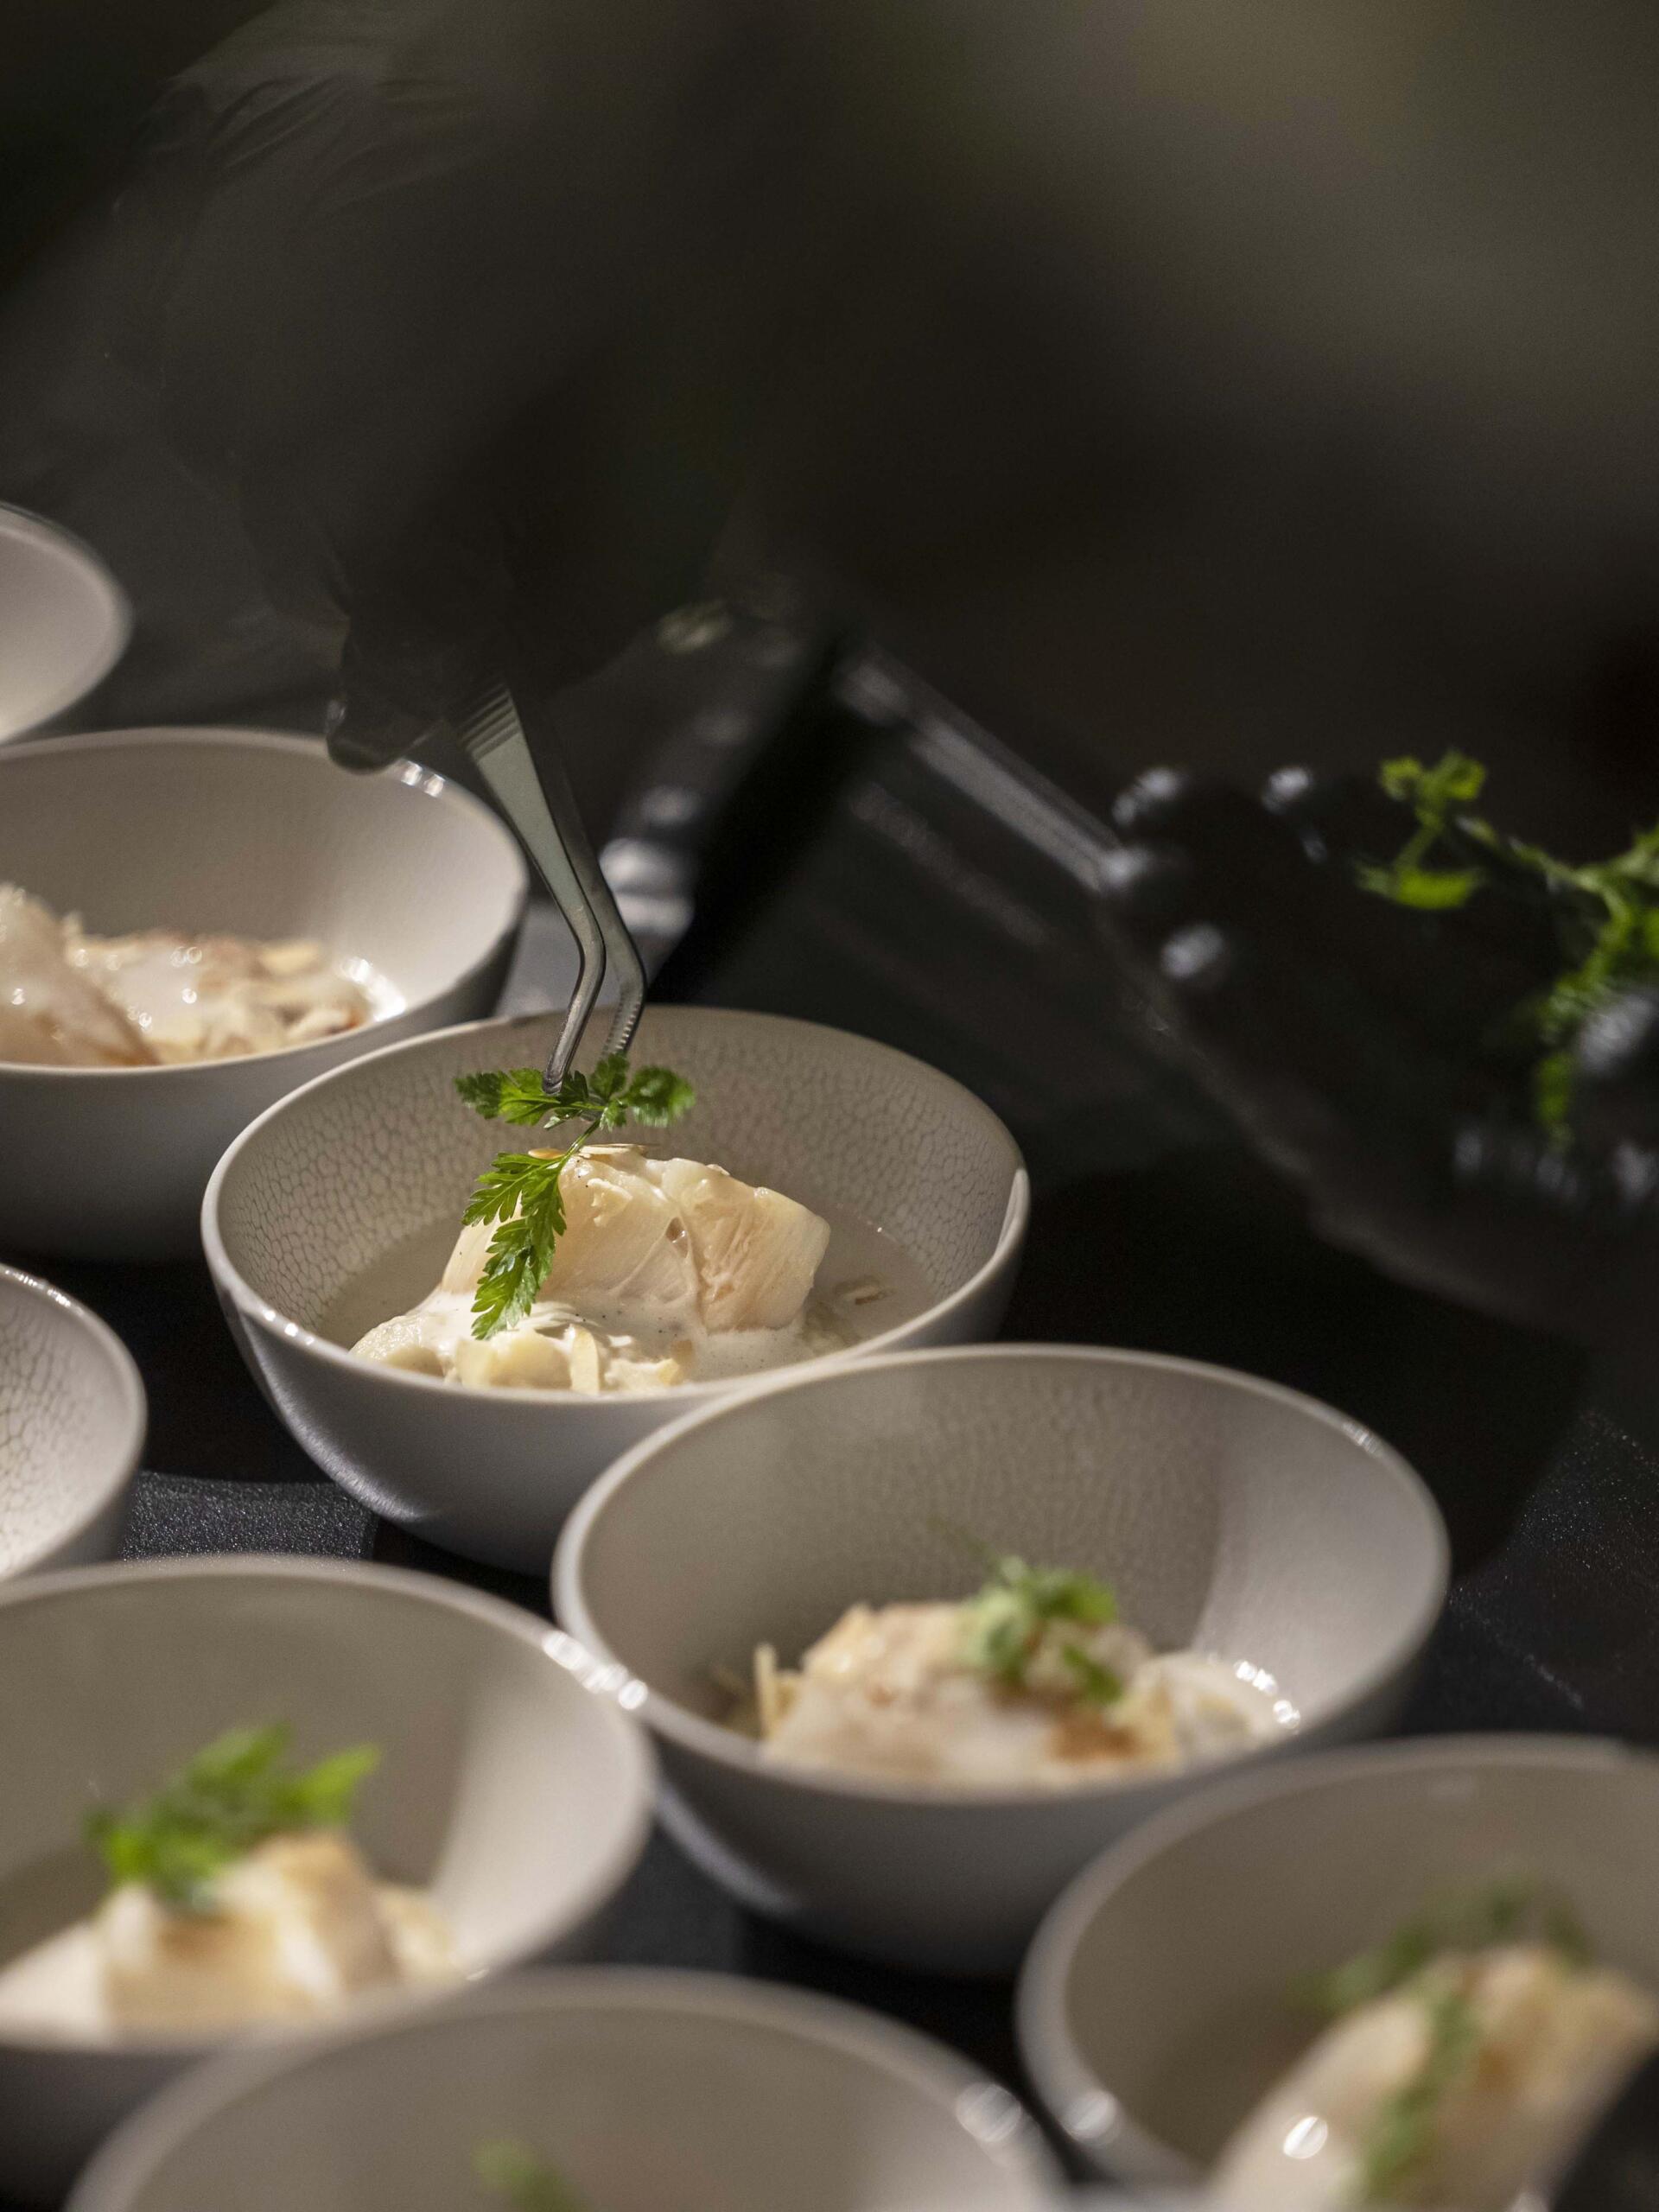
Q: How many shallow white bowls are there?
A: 8